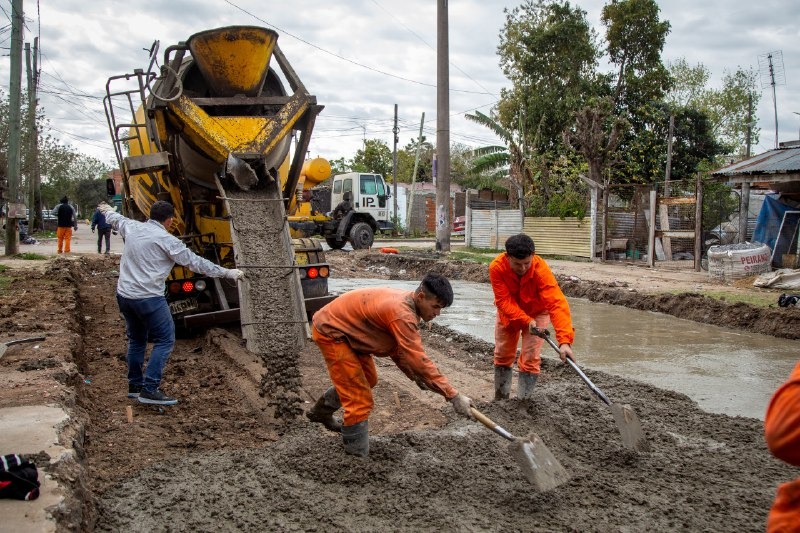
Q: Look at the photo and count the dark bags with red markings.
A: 1